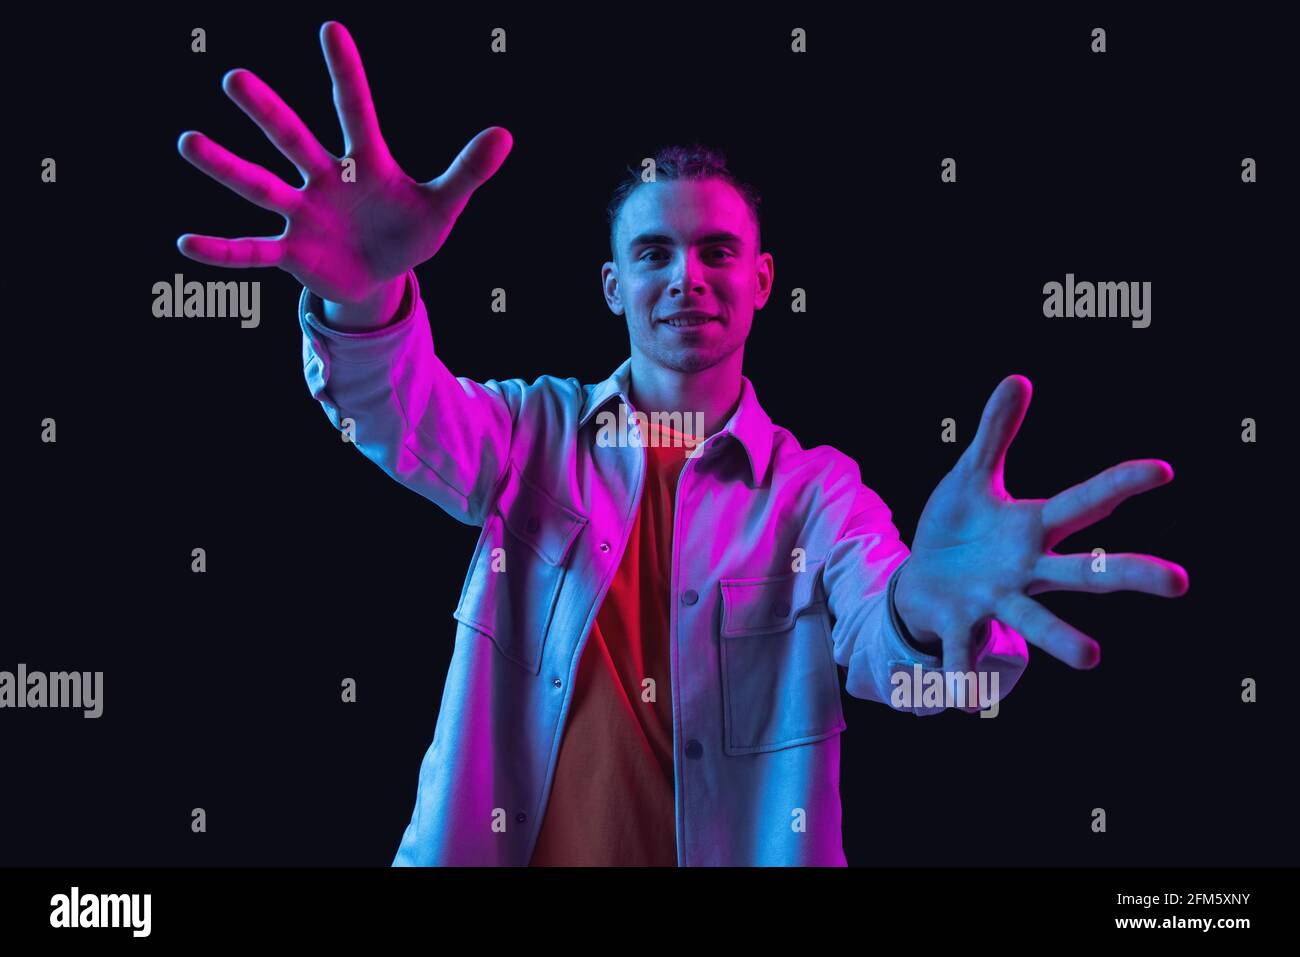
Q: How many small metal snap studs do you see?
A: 3